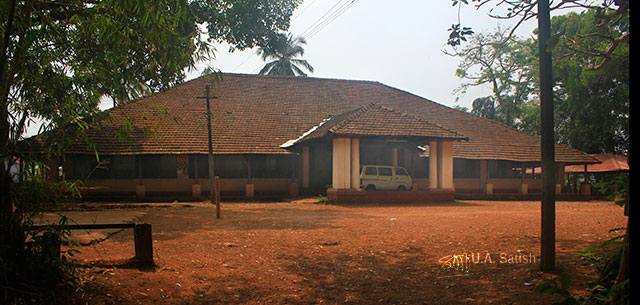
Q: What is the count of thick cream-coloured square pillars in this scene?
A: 4